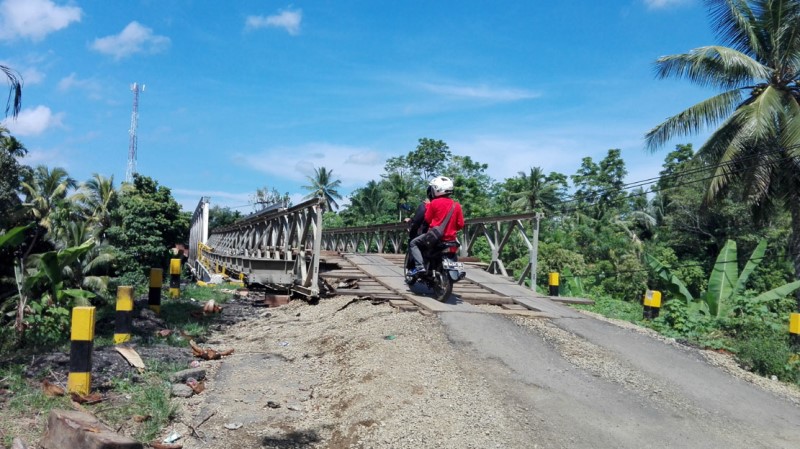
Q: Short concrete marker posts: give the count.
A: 7